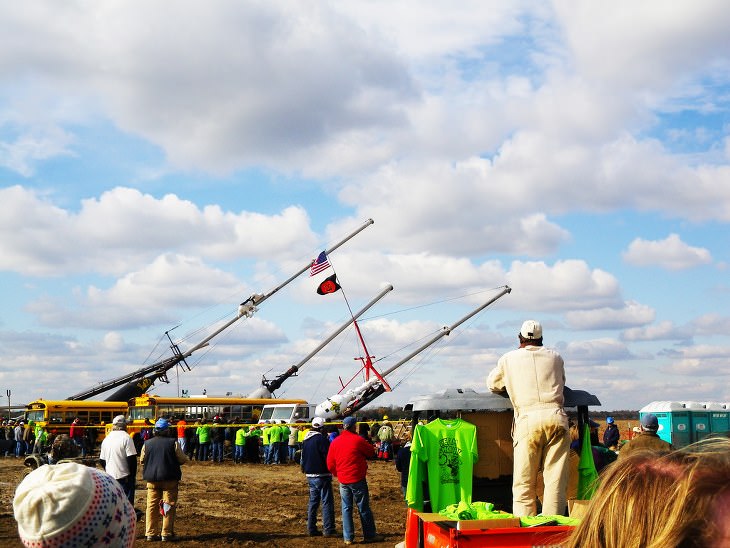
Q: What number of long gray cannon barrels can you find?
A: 3